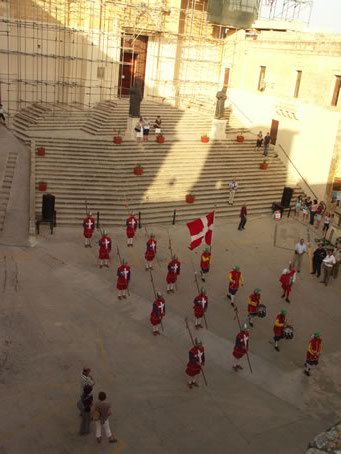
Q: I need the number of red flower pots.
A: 9